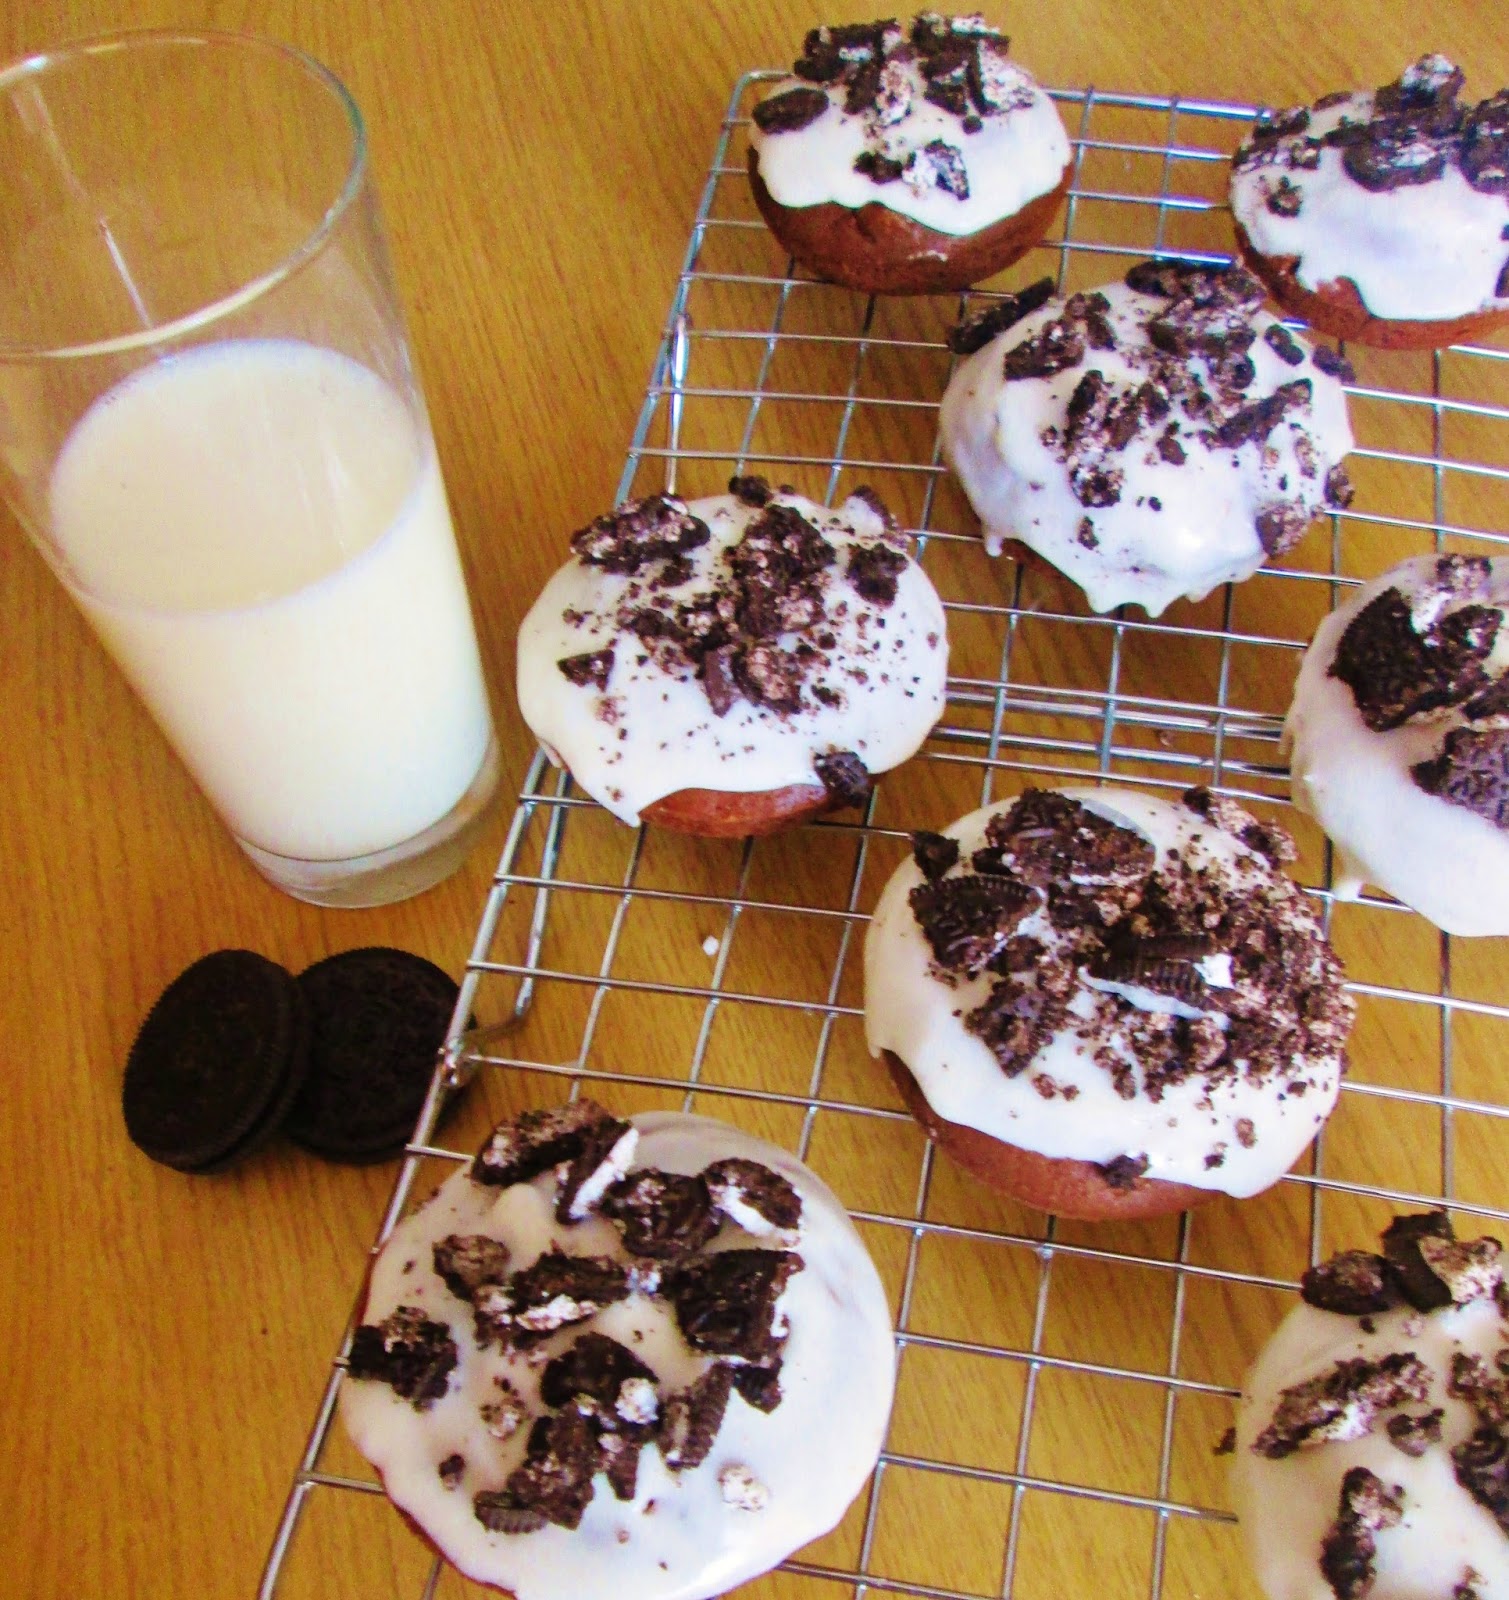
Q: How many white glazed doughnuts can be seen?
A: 8